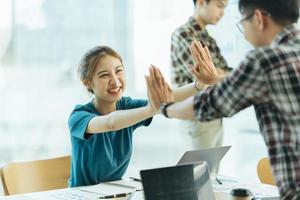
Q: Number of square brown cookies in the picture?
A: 0